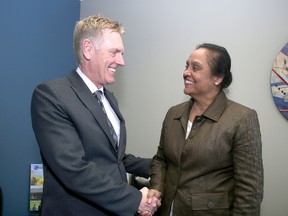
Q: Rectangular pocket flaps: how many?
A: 1